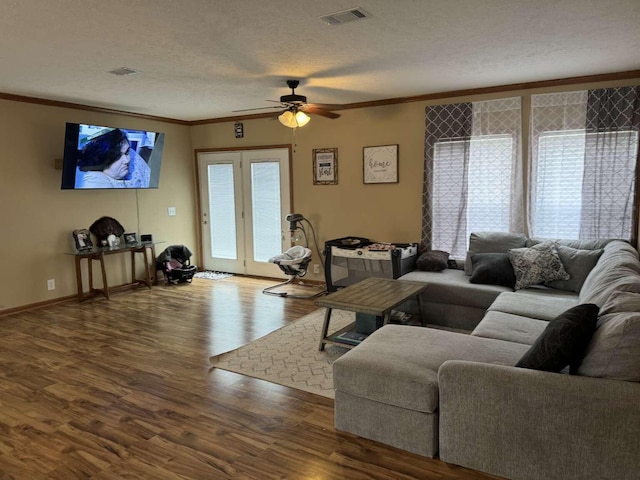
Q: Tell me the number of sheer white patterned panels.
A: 2